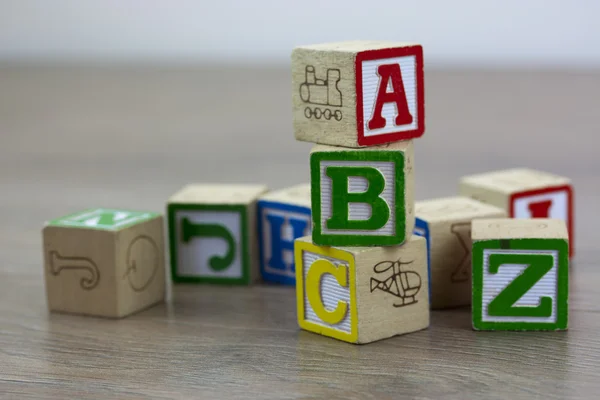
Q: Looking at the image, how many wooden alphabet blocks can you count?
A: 9